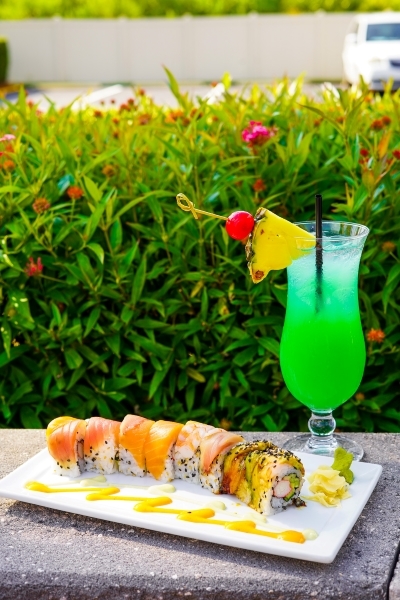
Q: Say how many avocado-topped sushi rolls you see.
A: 2